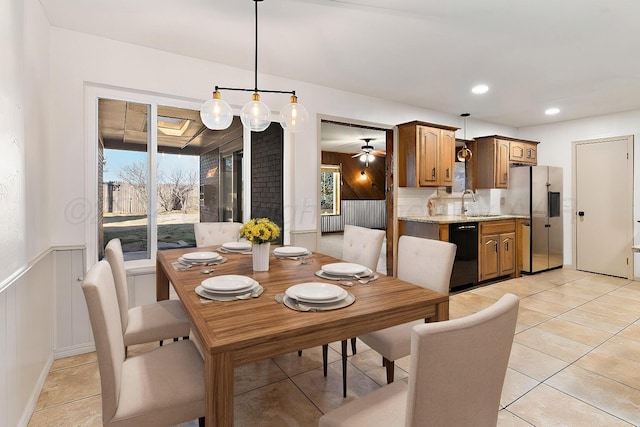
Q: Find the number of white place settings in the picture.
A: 6